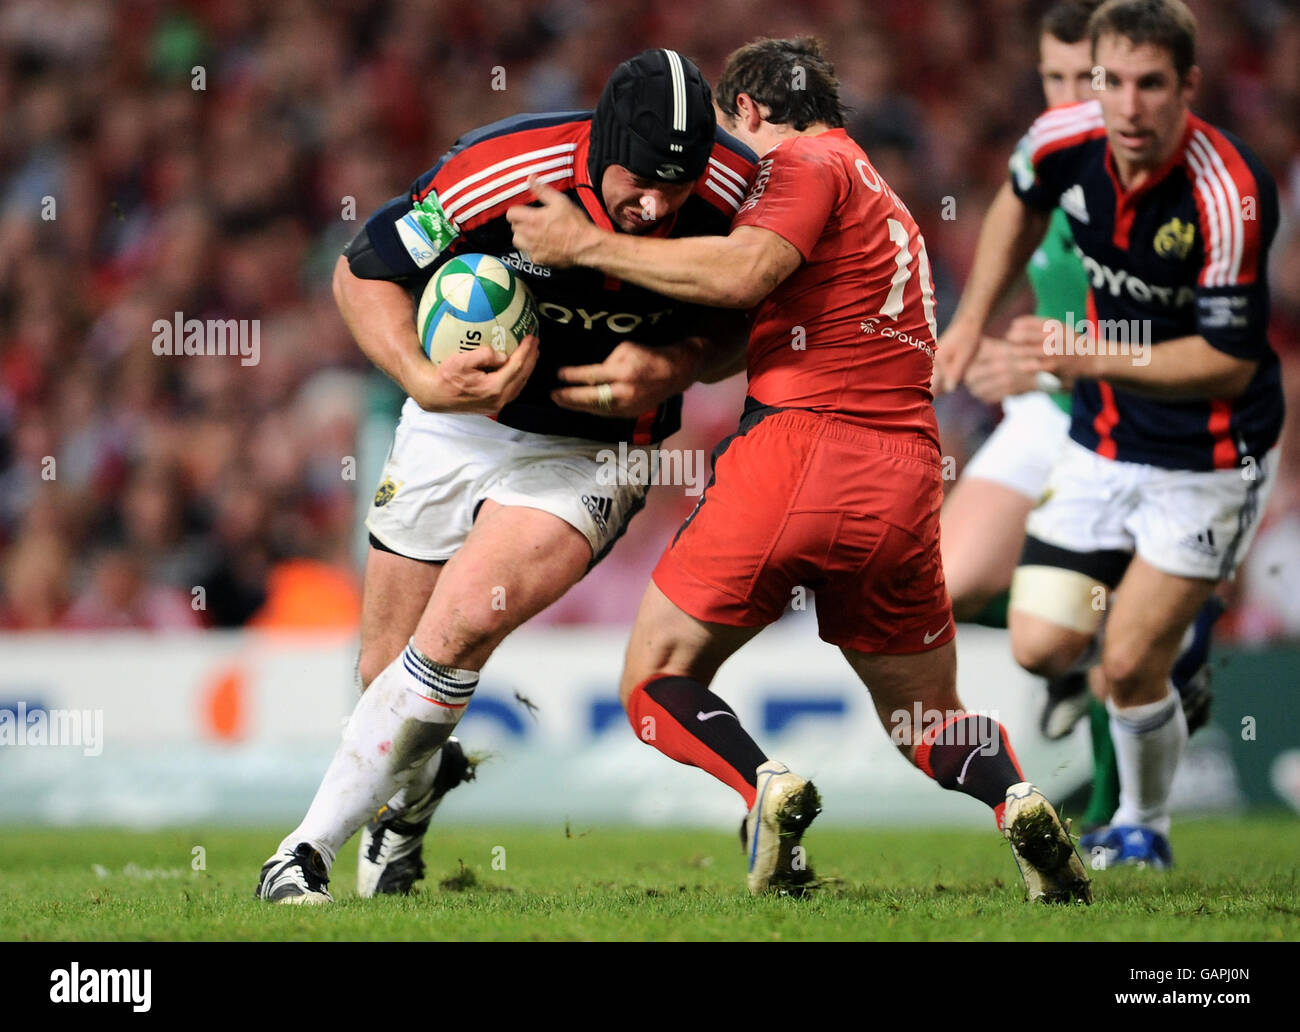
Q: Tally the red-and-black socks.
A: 2